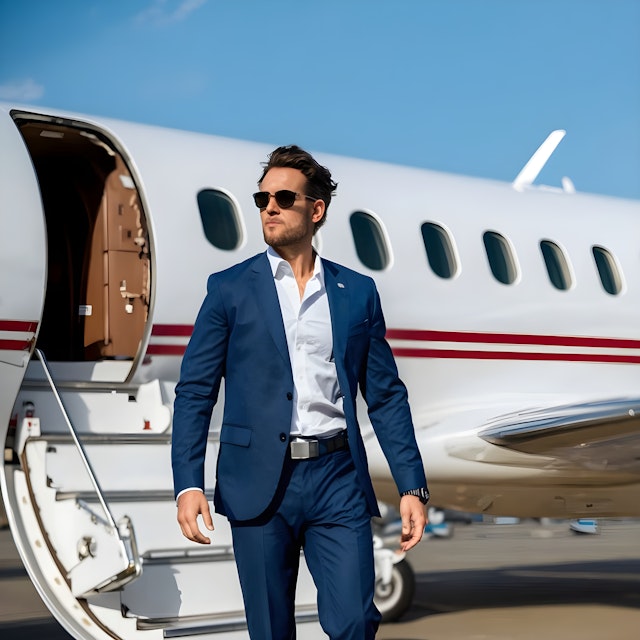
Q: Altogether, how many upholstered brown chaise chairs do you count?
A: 0